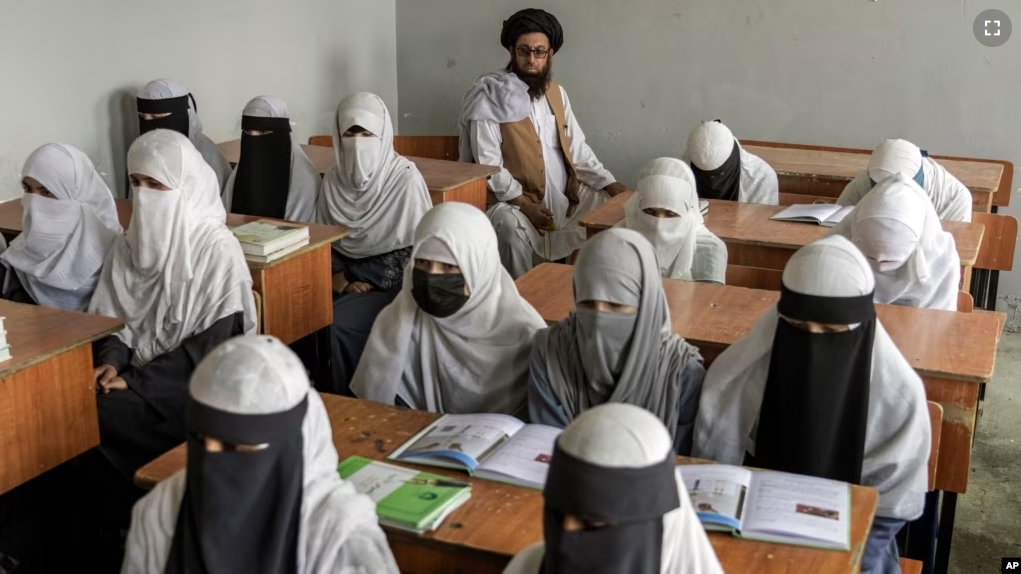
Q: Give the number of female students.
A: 14